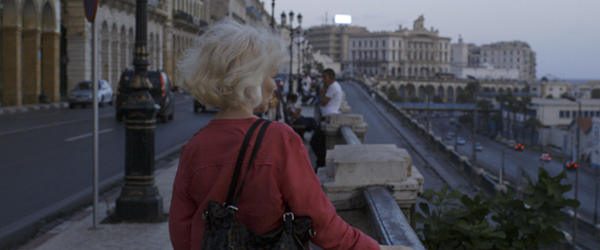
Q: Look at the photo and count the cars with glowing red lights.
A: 3